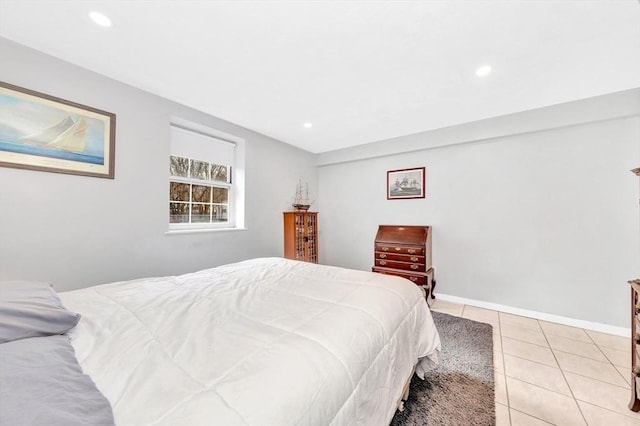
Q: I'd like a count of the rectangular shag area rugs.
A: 1